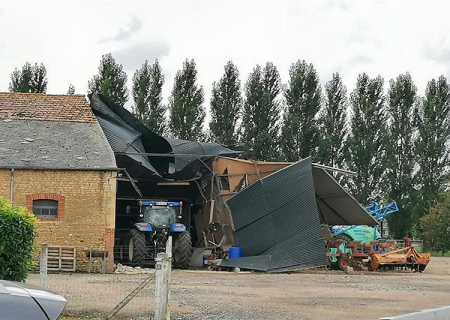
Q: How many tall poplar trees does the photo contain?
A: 11